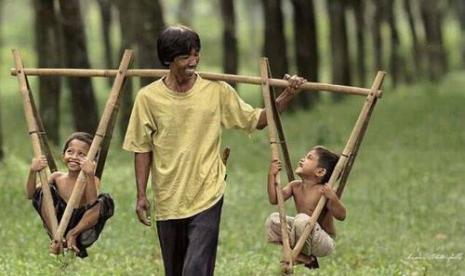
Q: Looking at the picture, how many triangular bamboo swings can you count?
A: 2